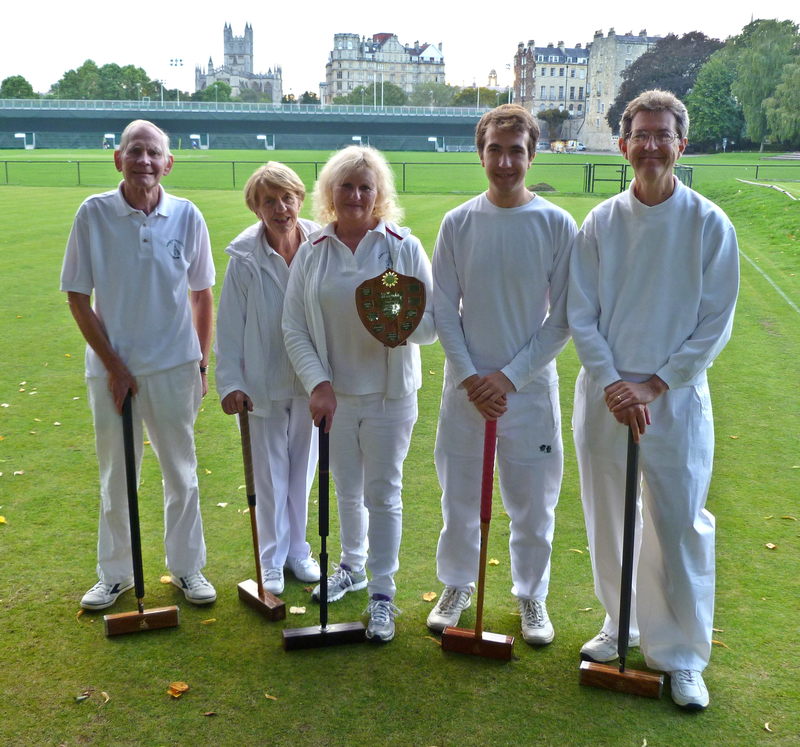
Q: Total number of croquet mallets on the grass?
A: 5